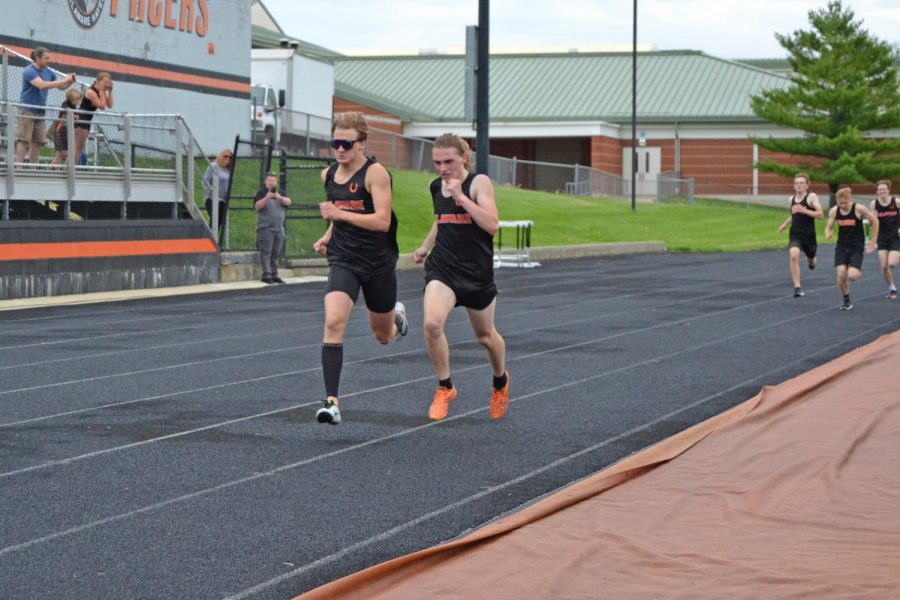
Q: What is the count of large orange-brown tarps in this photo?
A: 1